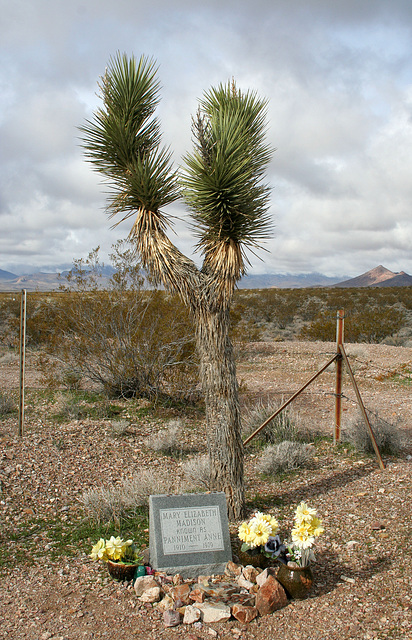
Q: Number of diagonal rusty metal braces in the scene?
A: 2